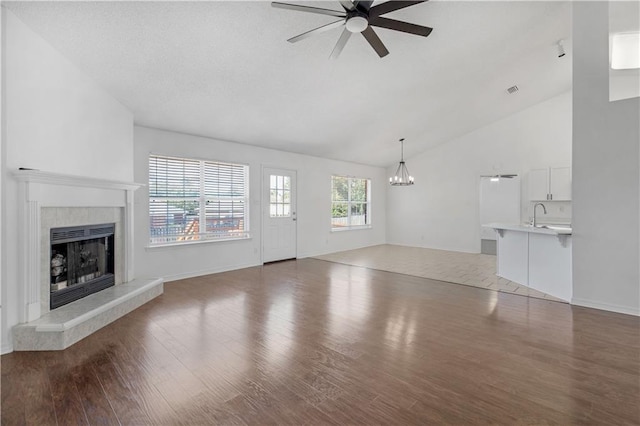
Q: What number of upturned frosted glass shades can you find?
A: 5